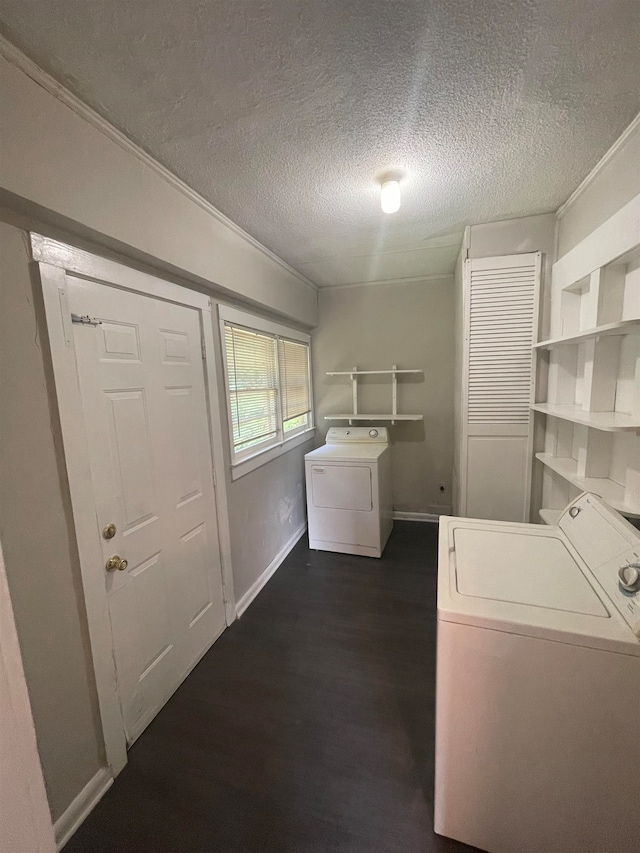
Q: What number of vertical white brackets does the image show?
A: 2